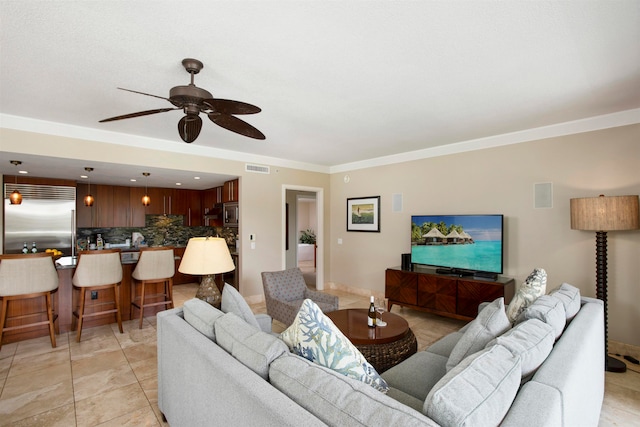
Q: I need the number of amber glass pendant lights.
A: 3